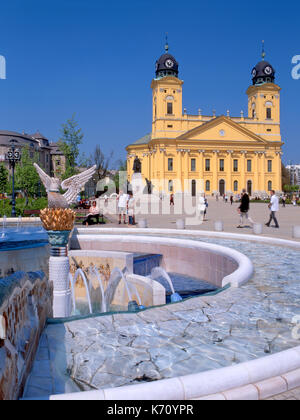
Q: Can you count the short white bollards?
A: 5